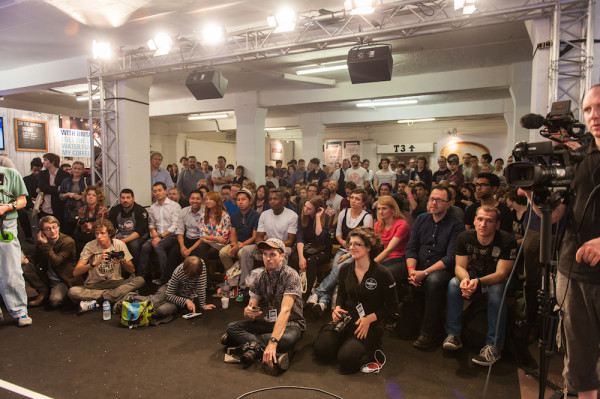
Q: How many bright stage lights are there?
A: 6